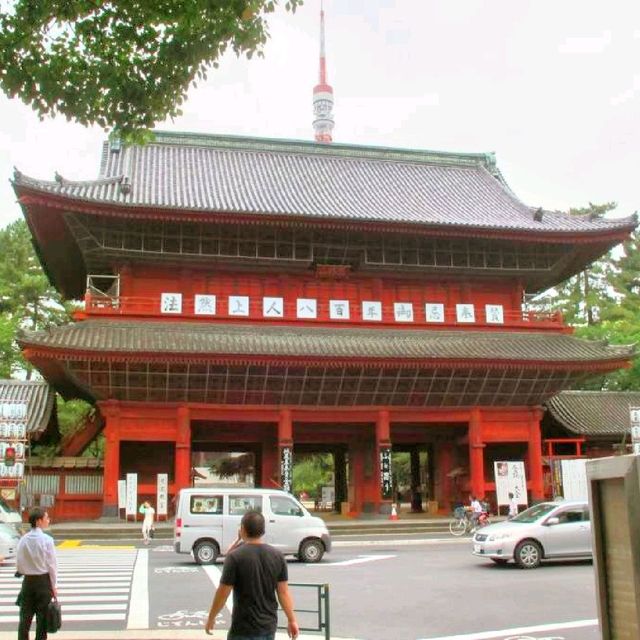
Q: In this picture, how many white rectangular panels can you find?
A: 11